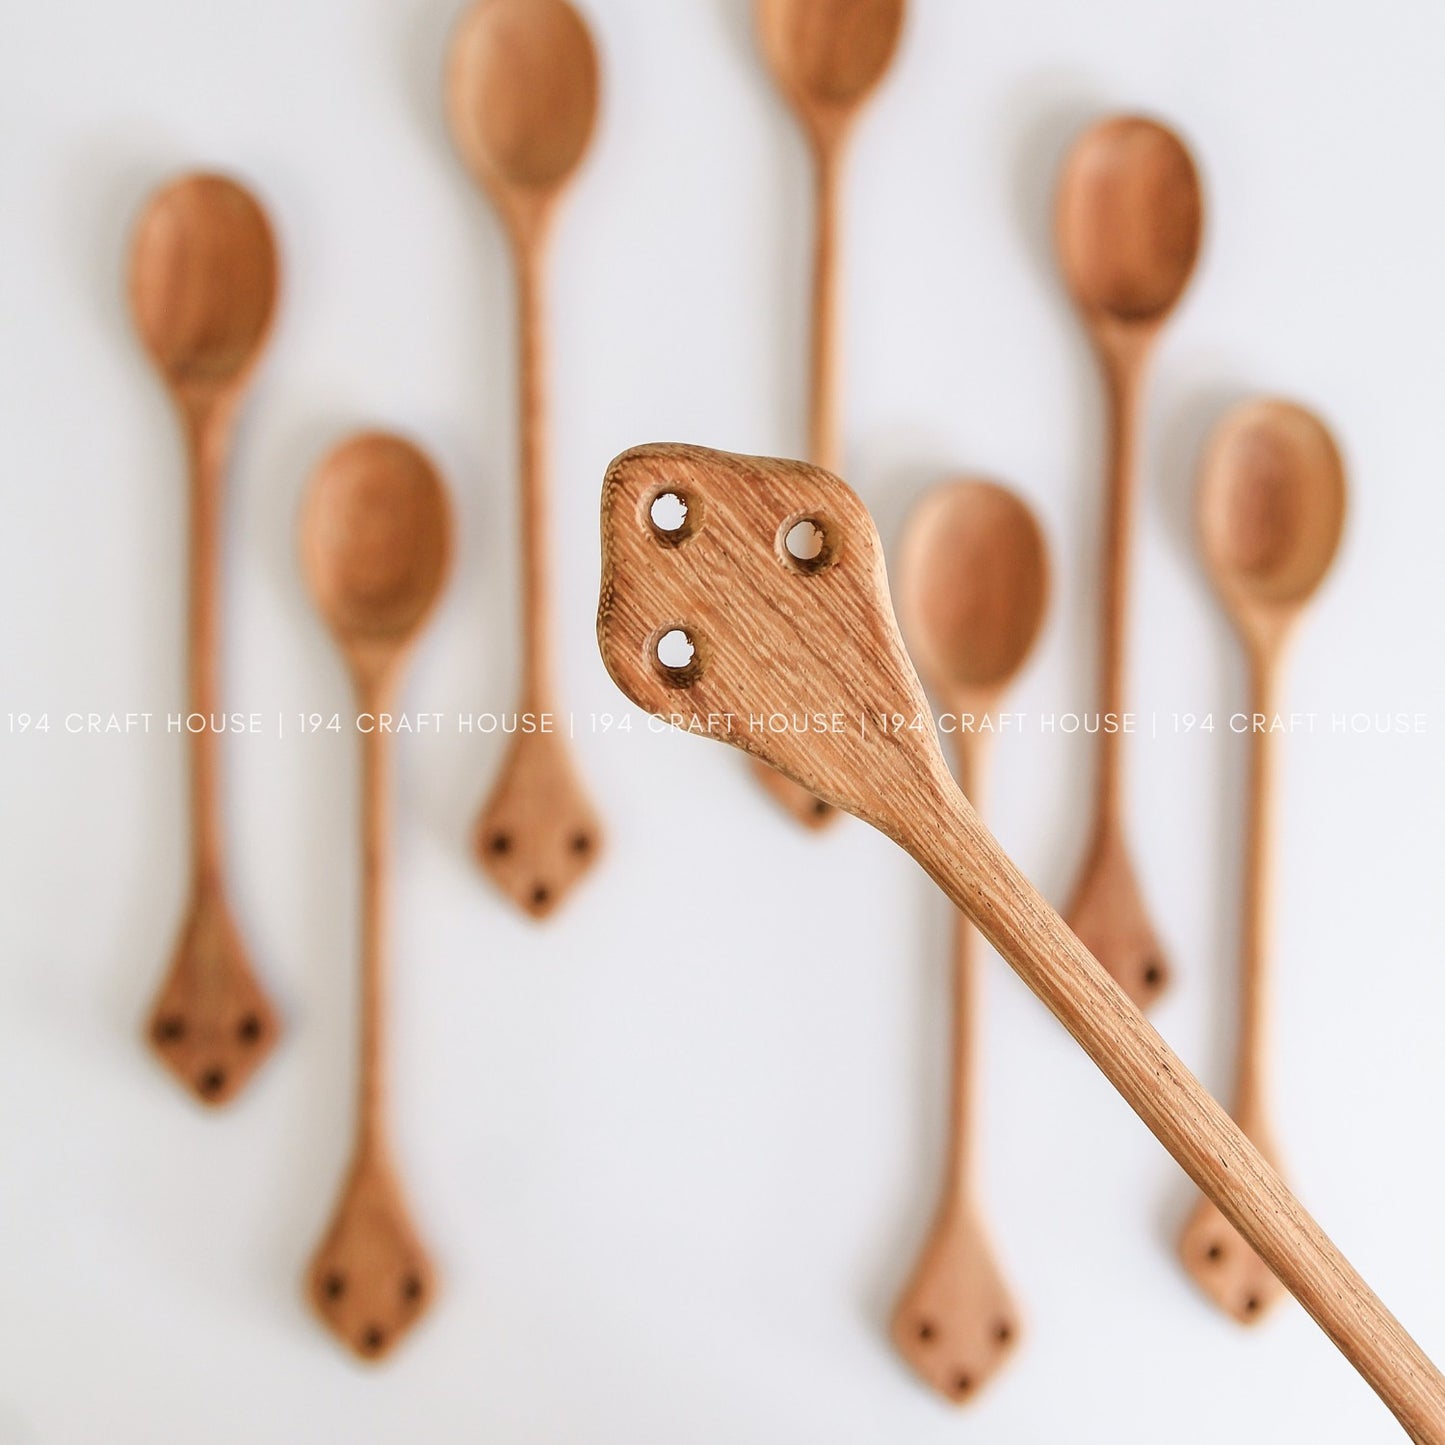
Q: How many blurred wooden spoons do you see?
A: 7